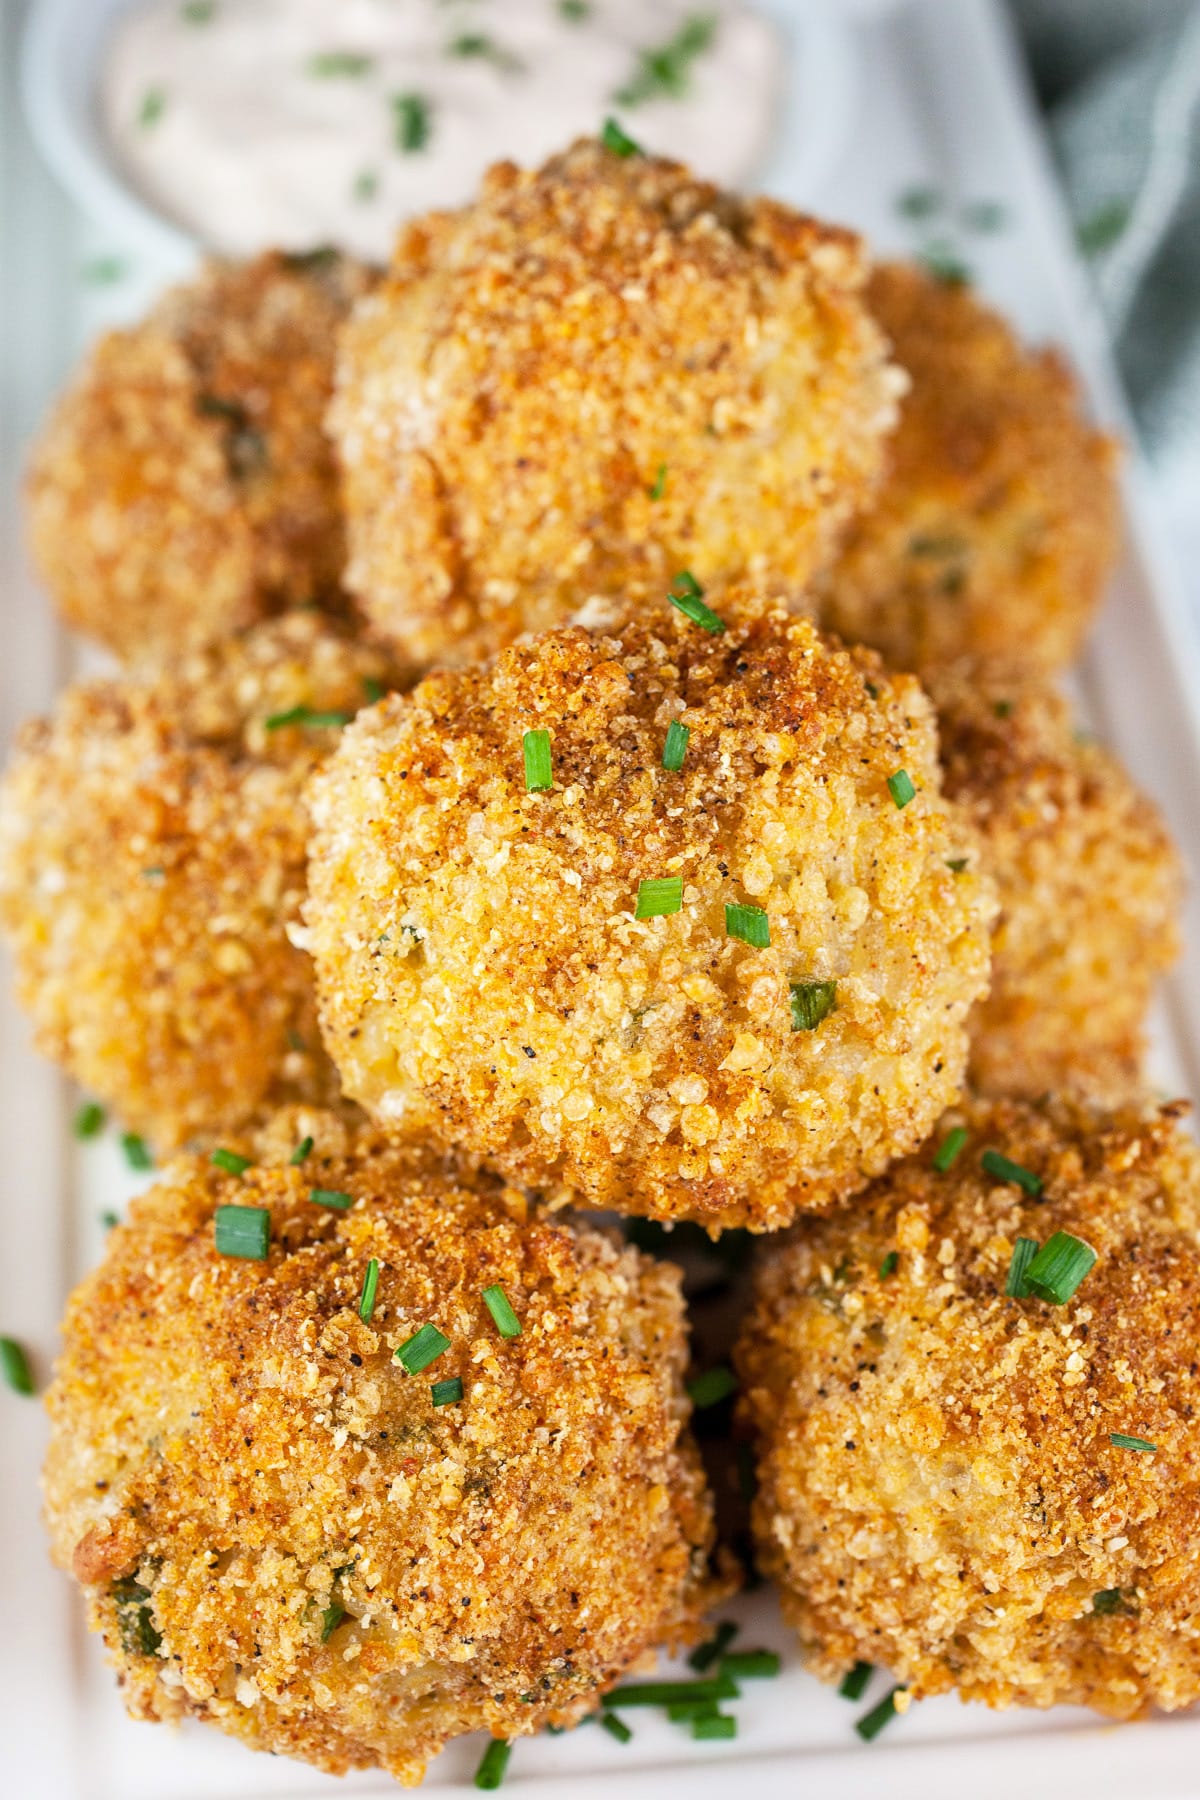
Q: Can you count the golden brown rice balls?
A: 8